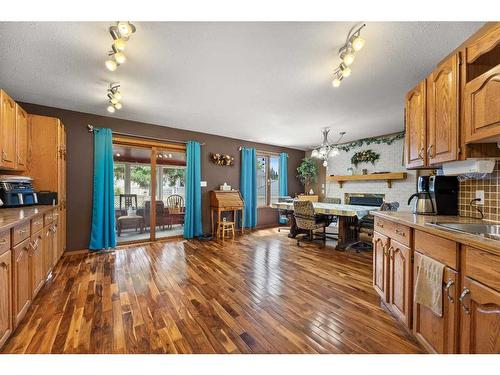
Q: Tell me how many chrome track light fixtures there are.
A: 3